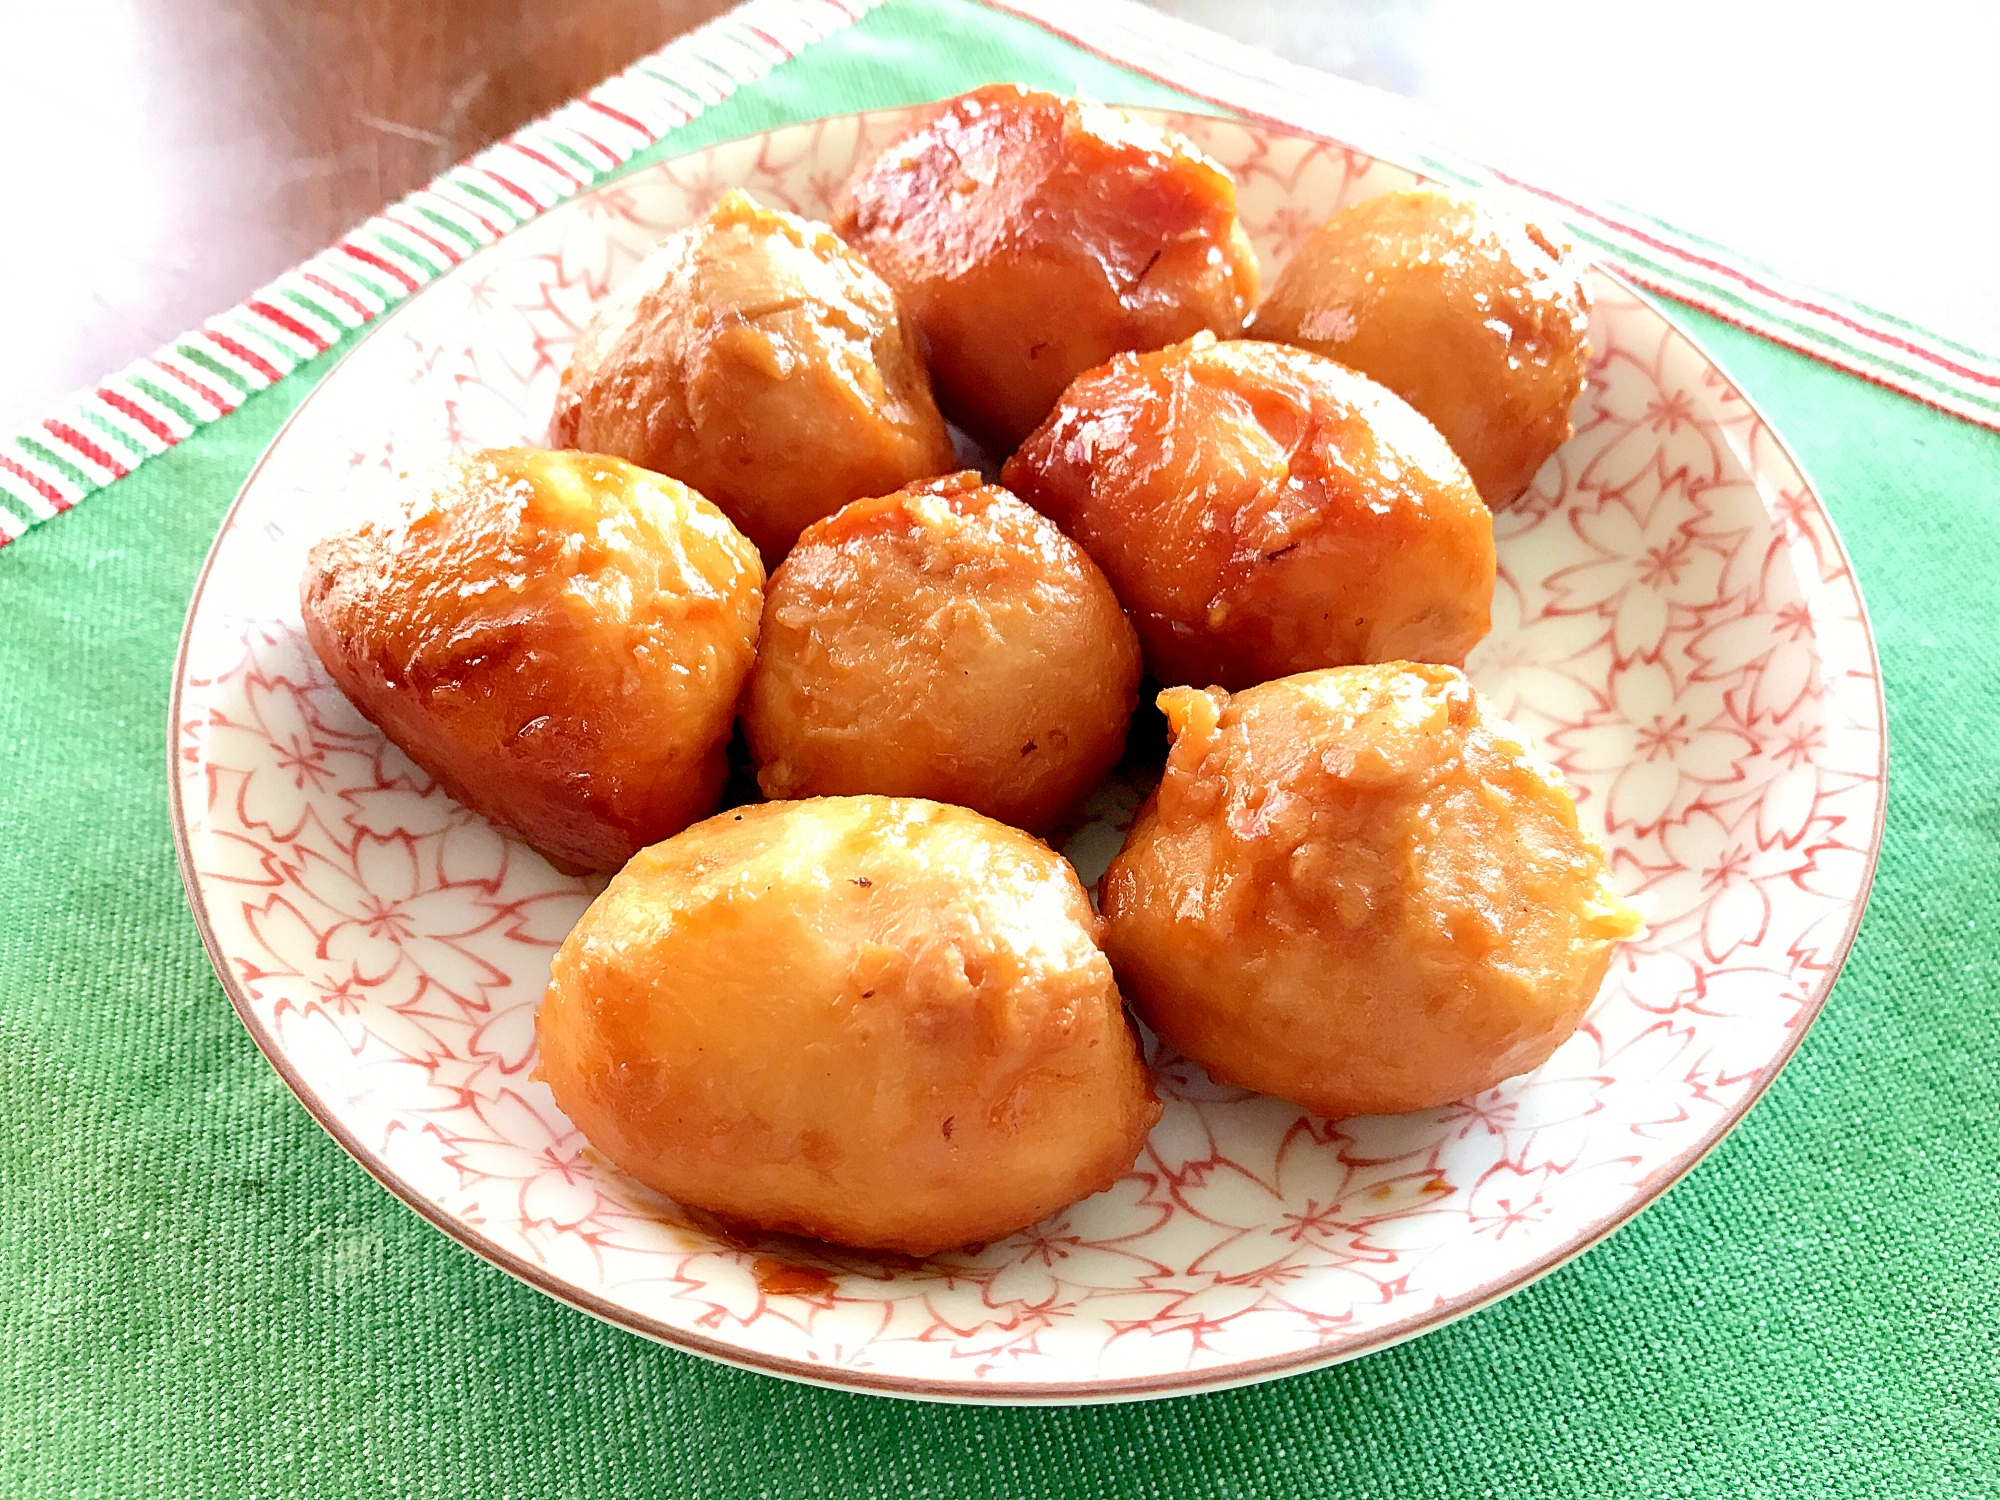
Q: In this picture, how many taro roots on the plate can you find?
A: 8